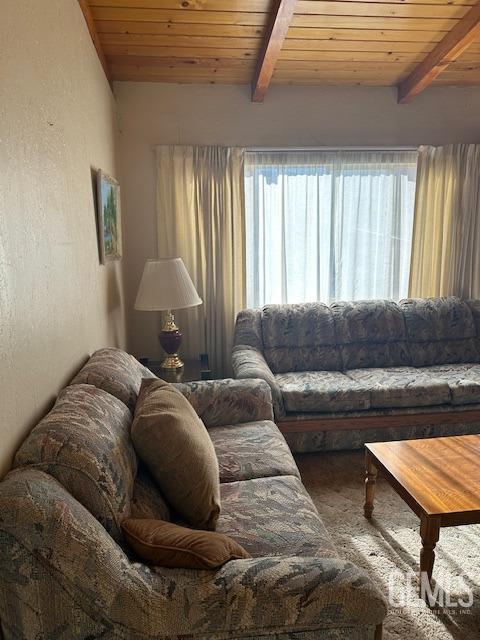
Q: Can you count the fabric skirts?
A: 1